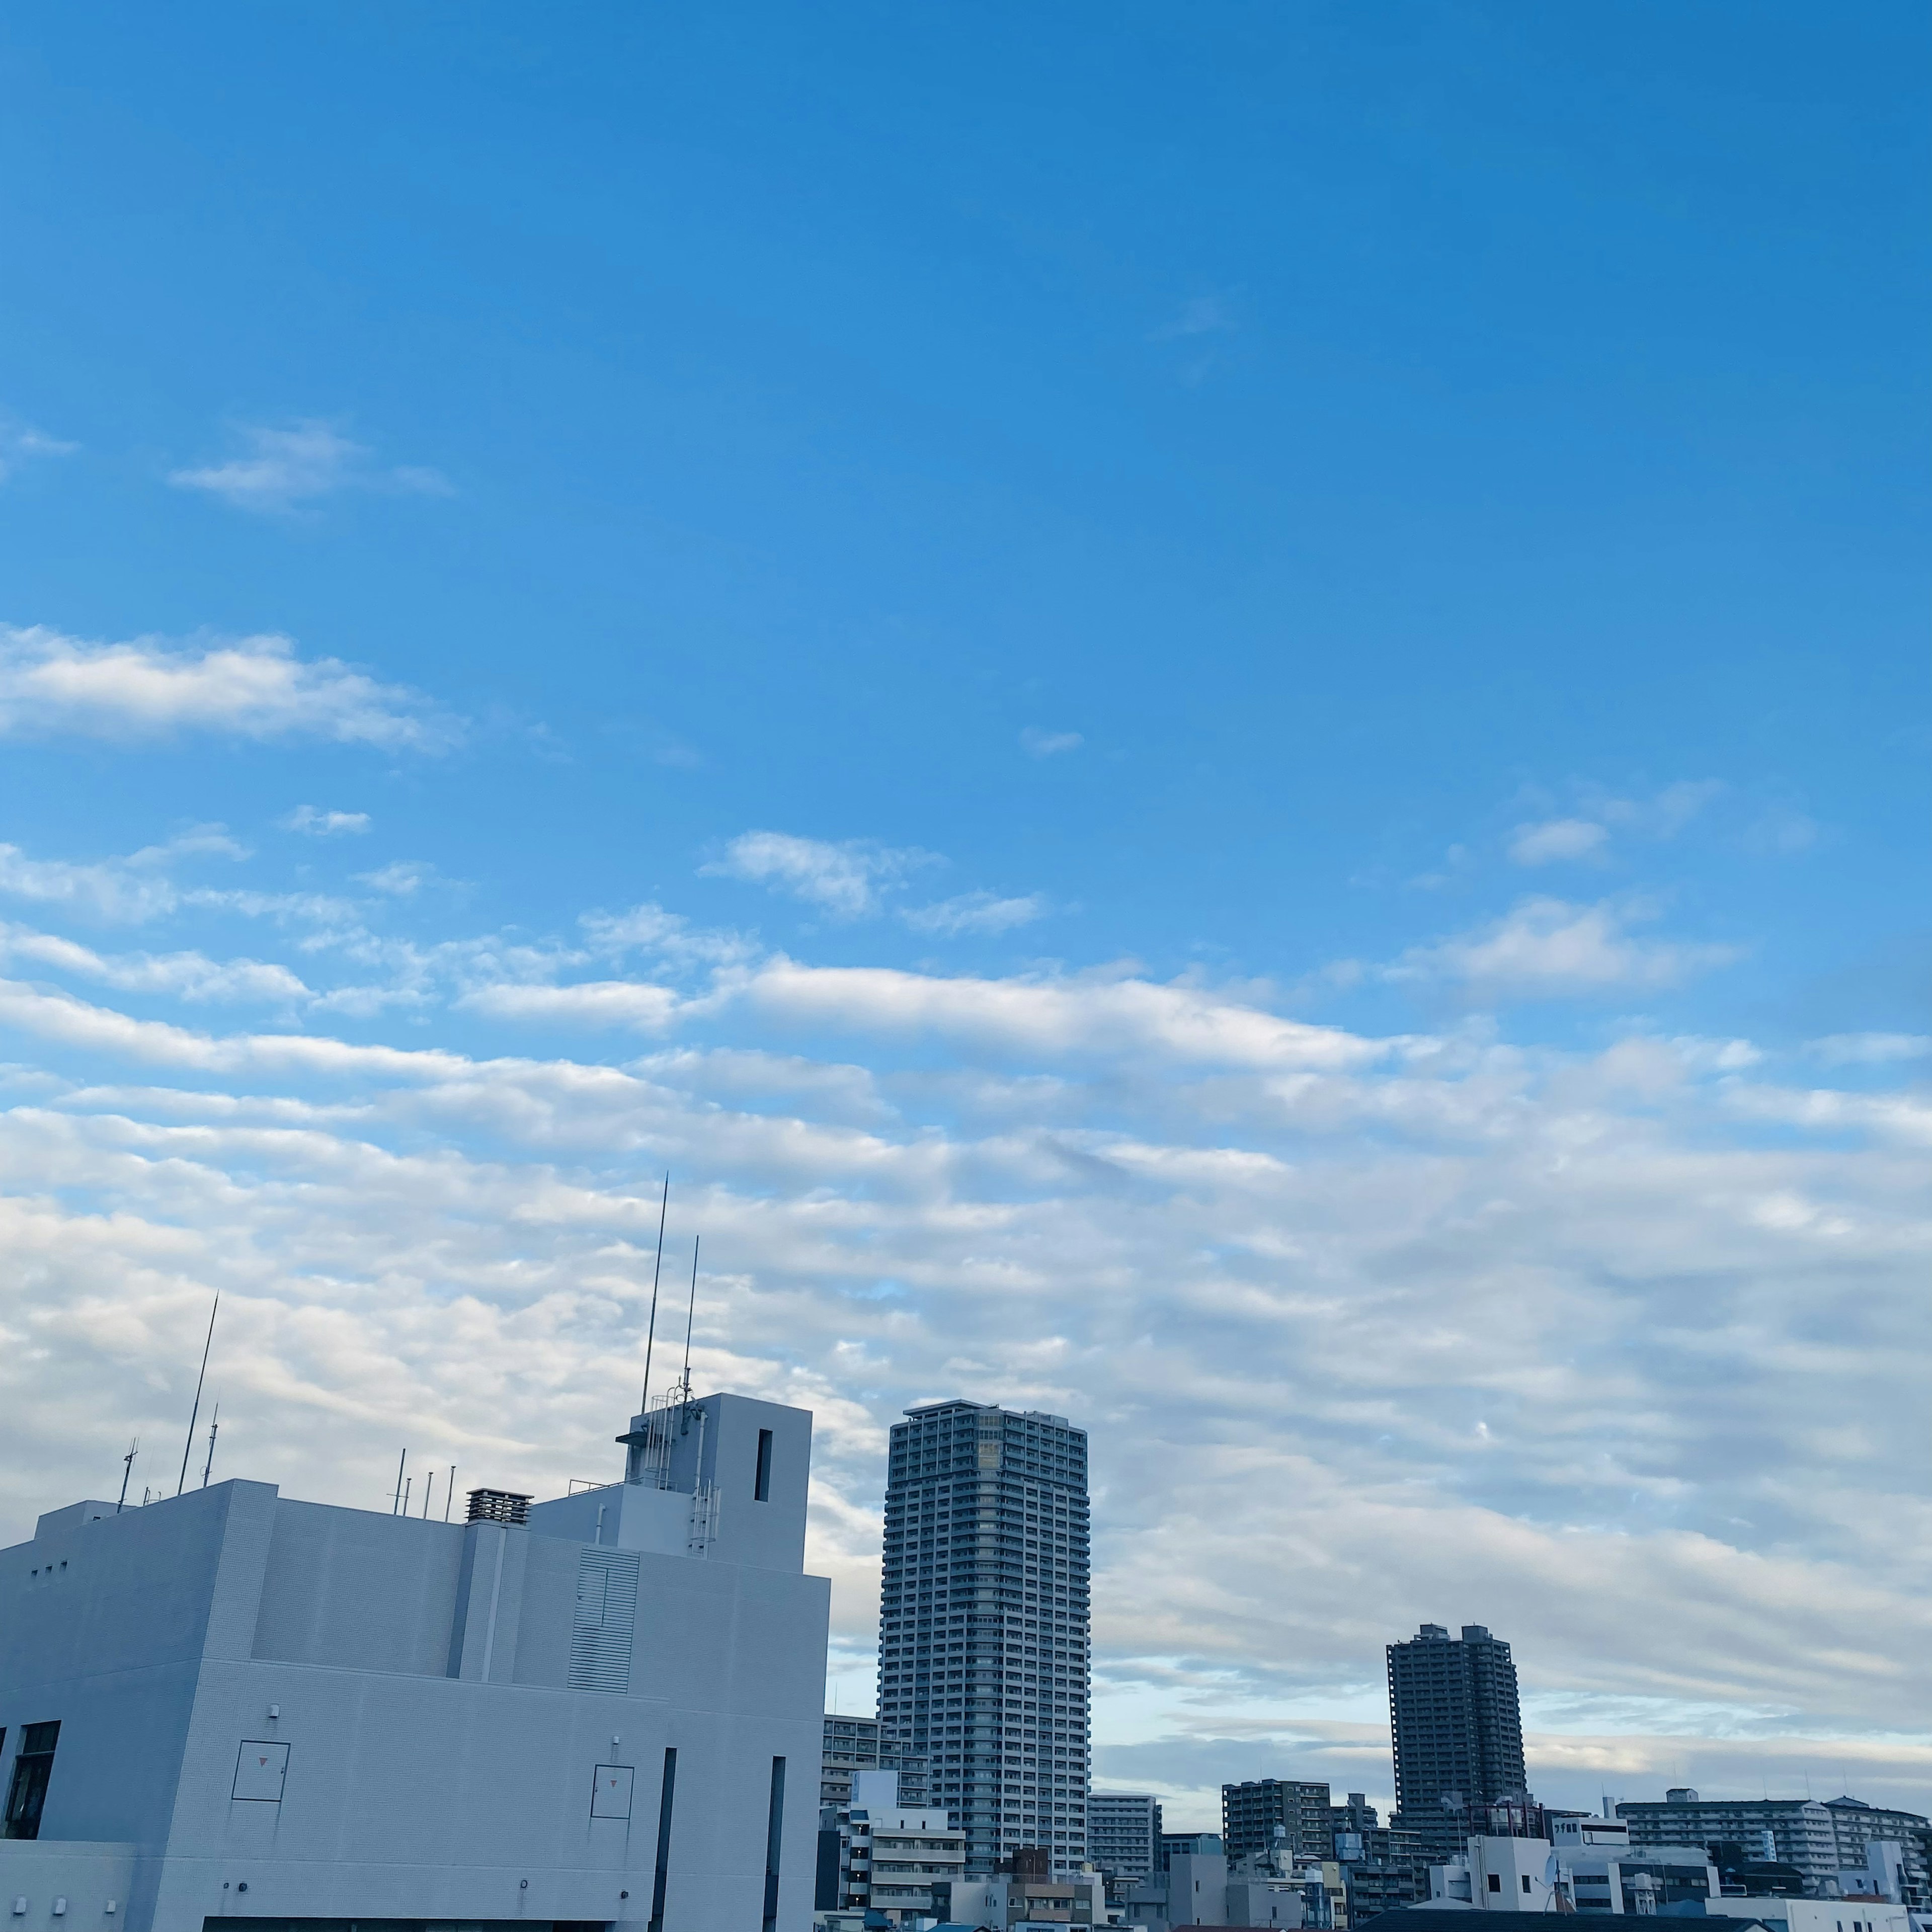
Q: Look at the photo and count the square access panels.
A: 2